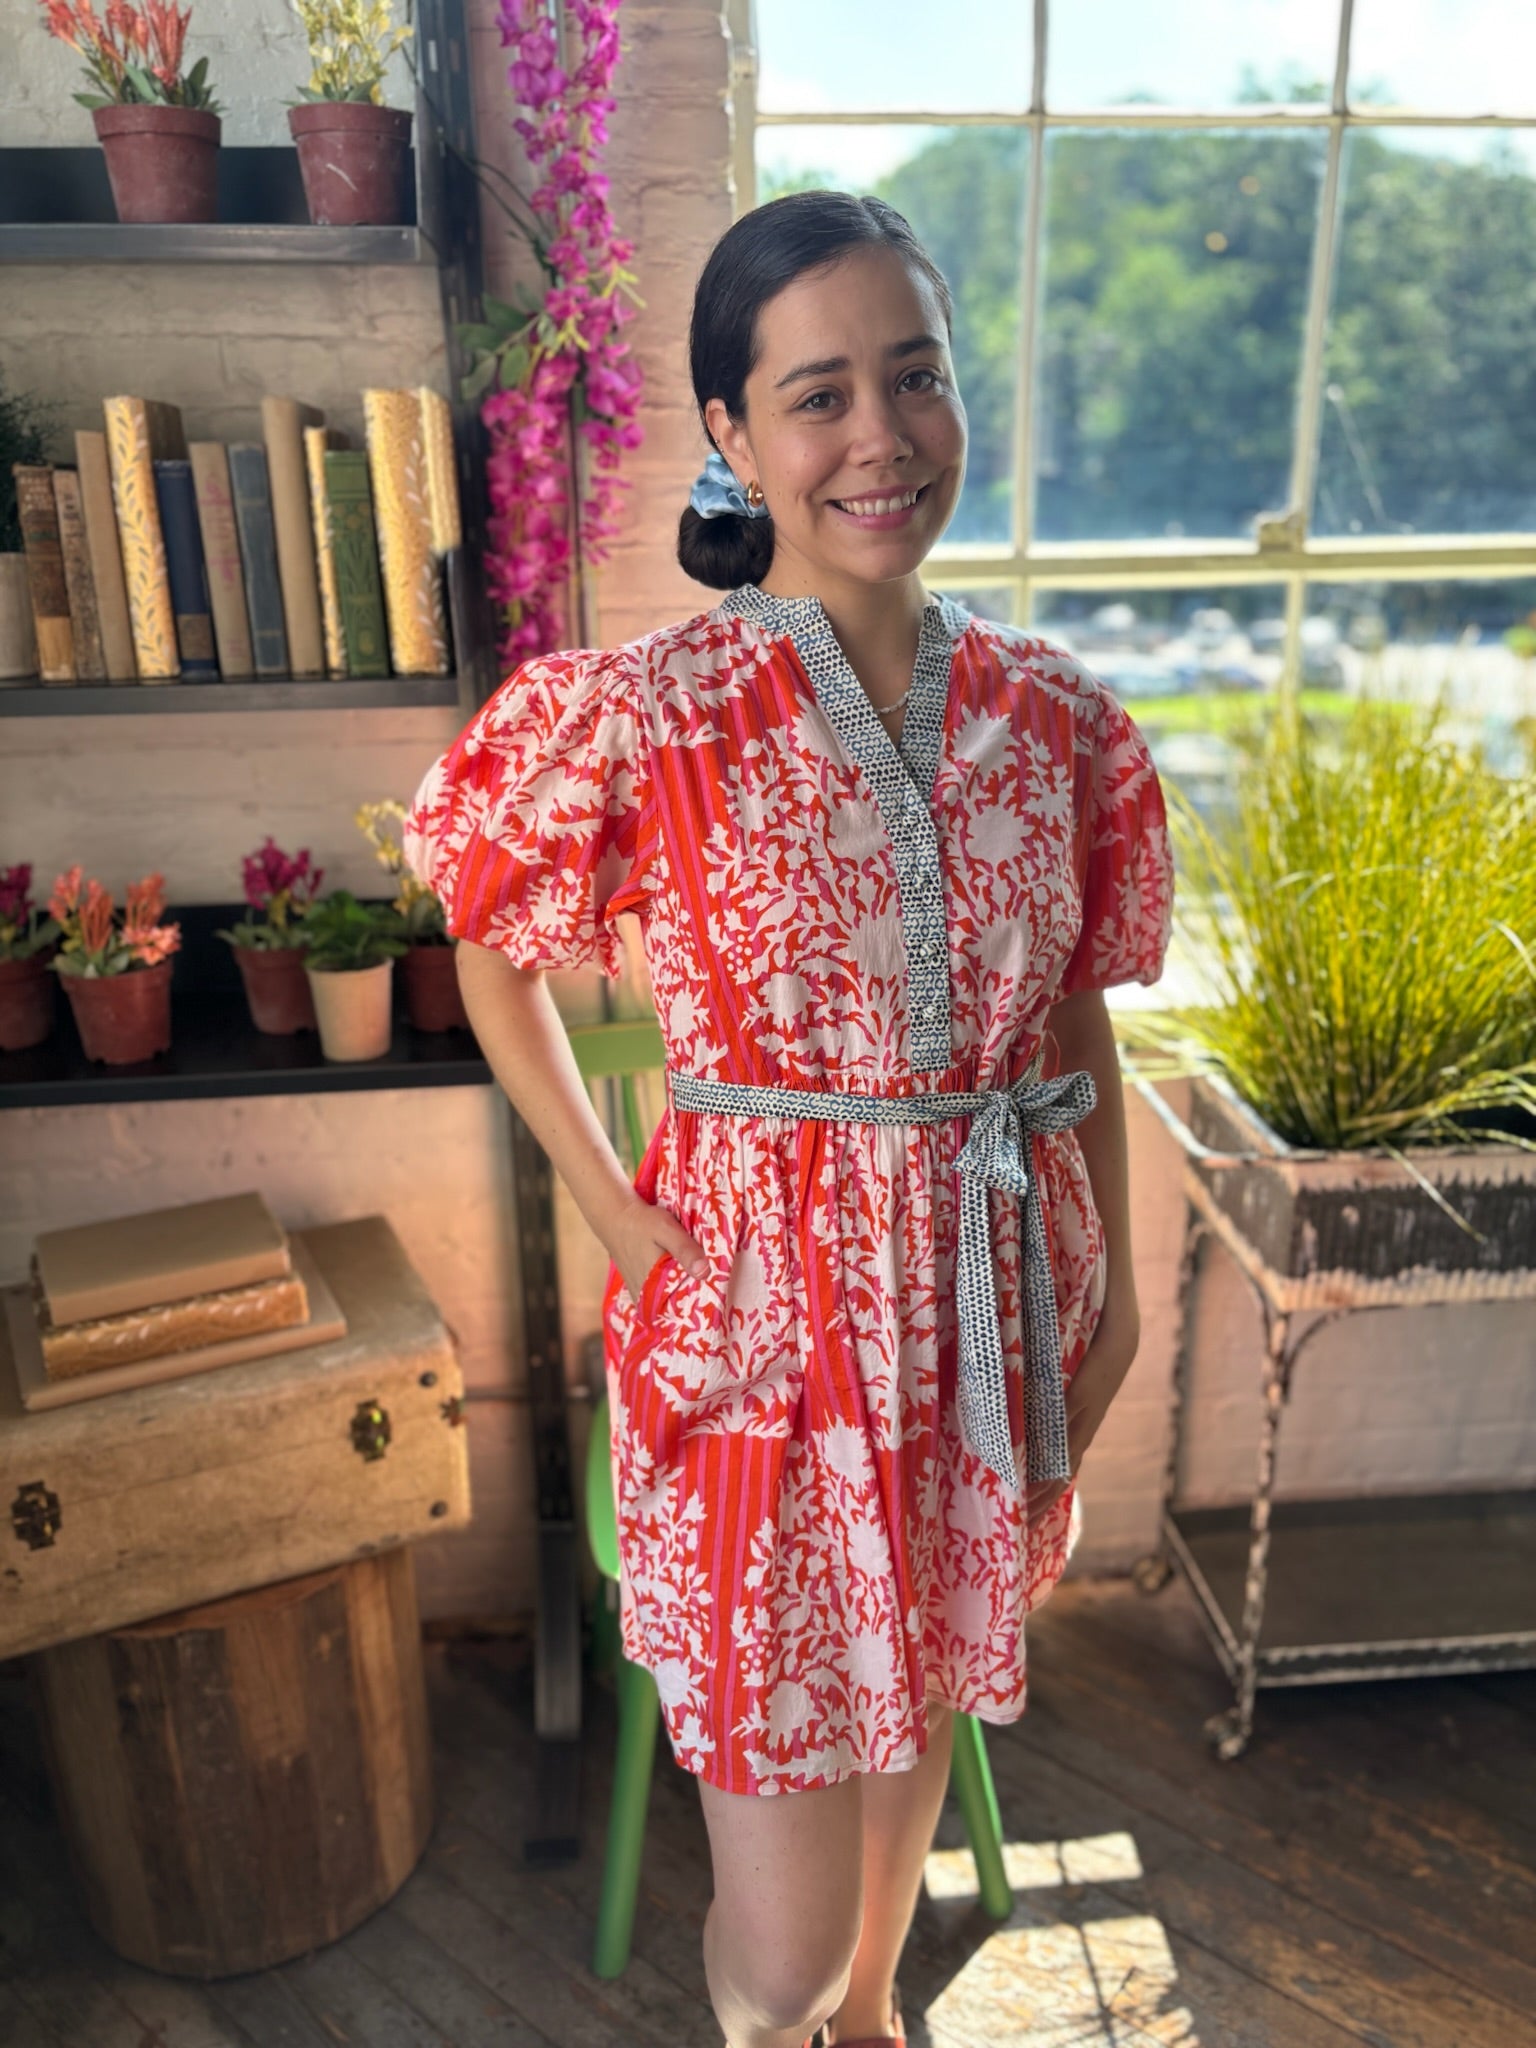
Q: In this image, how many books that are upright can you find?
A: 11